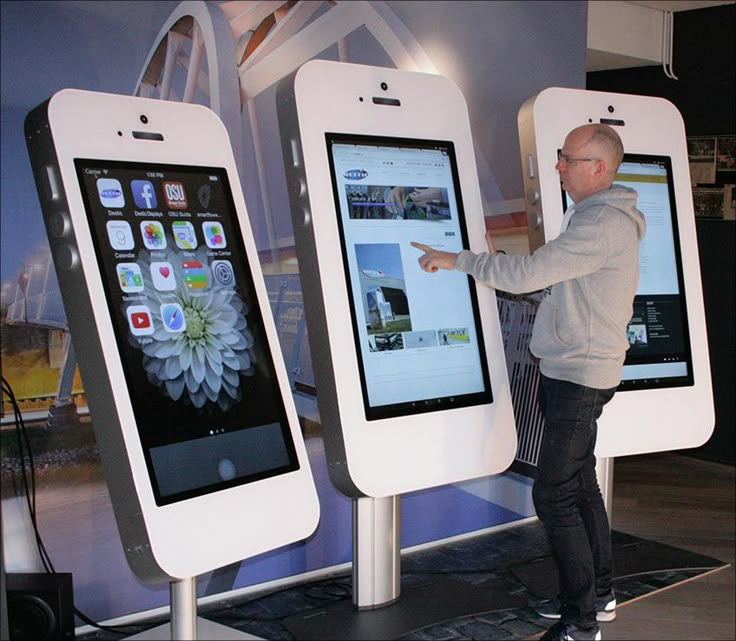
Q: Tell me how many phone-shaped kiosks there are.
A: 3